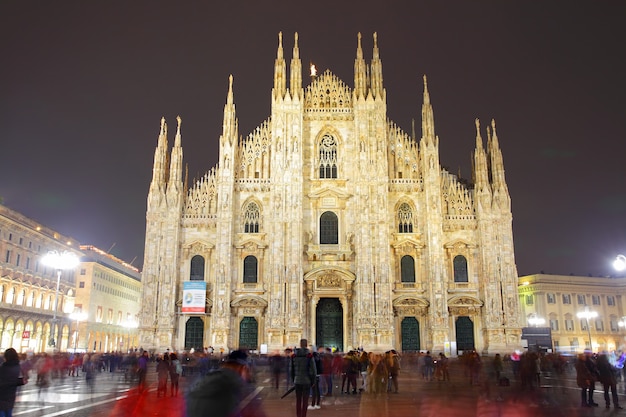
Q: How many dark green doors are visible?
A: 5